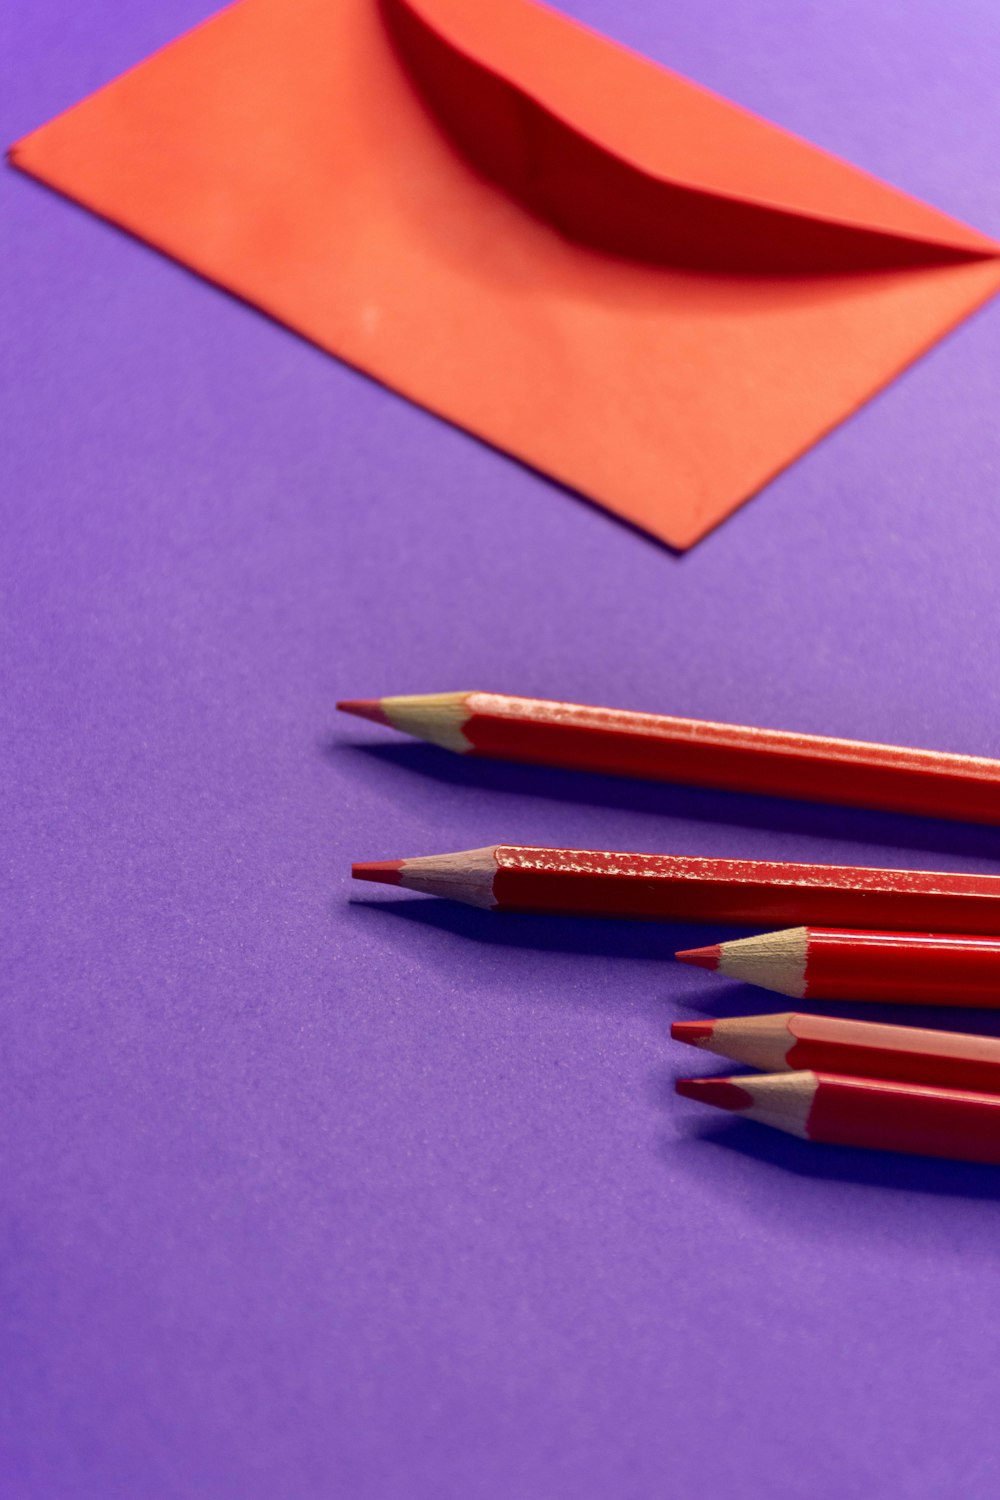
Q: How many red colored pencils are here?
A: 5